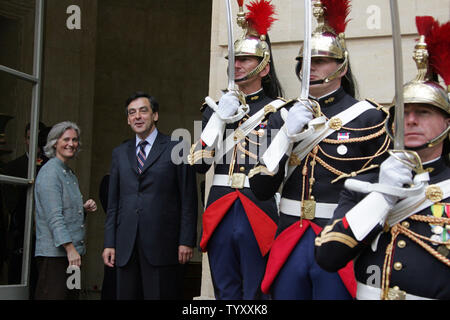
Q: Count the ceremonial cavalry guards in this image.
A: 3